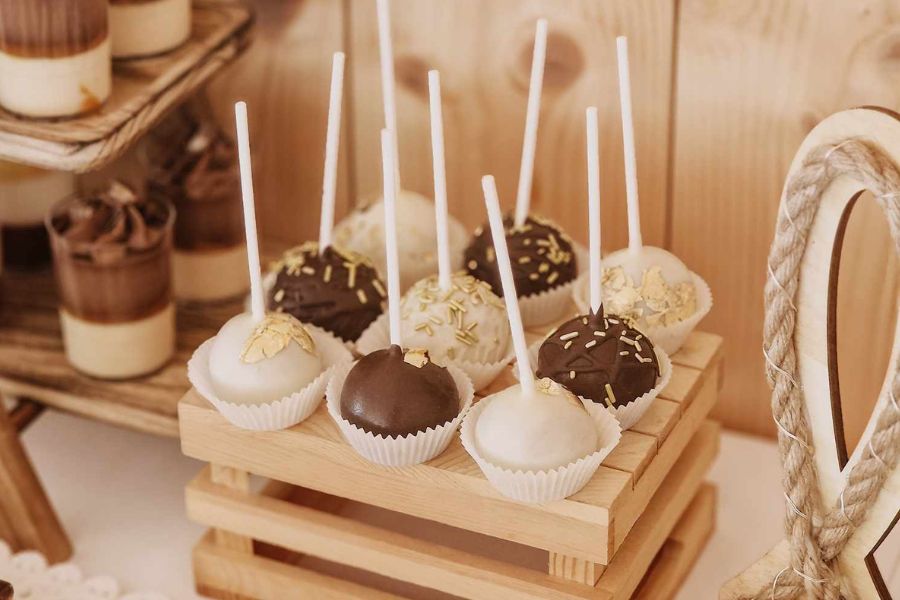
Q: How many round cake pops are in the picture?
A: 9